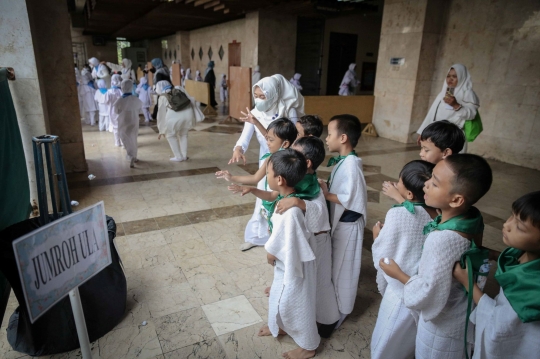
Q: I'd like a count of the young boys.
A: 9